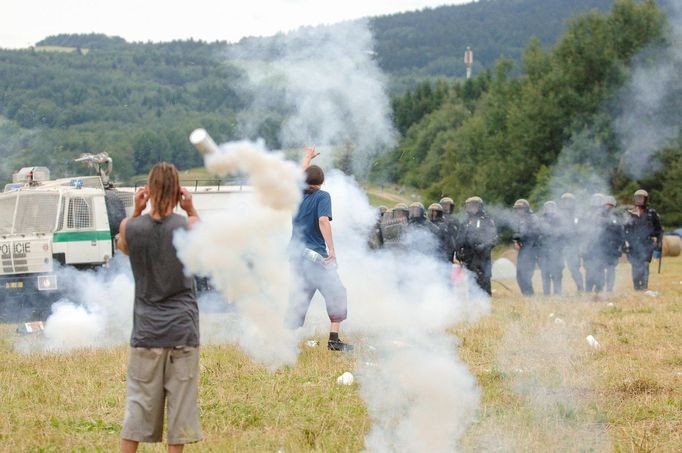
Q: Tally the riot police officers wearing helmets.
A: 13